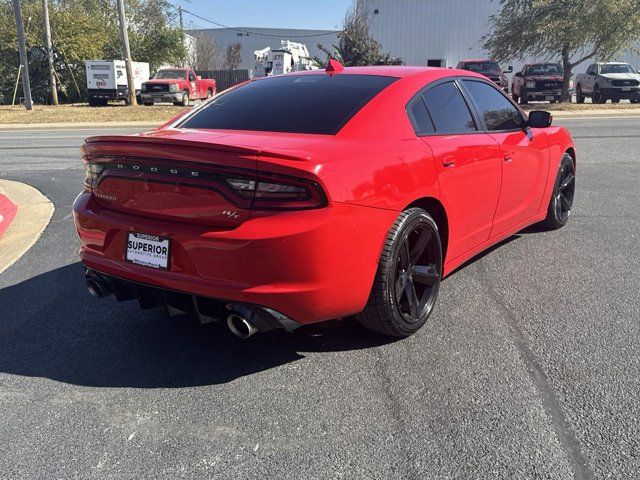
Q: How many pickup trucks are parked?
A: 4